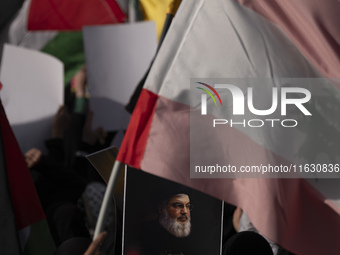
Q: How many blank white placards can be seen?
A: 2